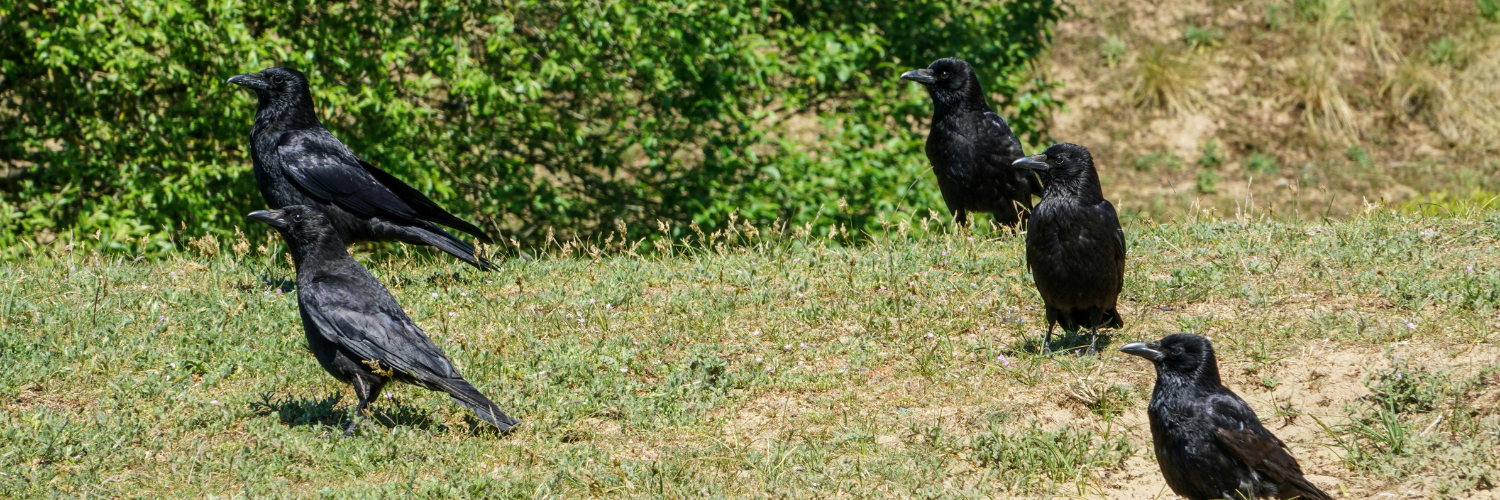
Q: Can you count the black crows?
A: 5